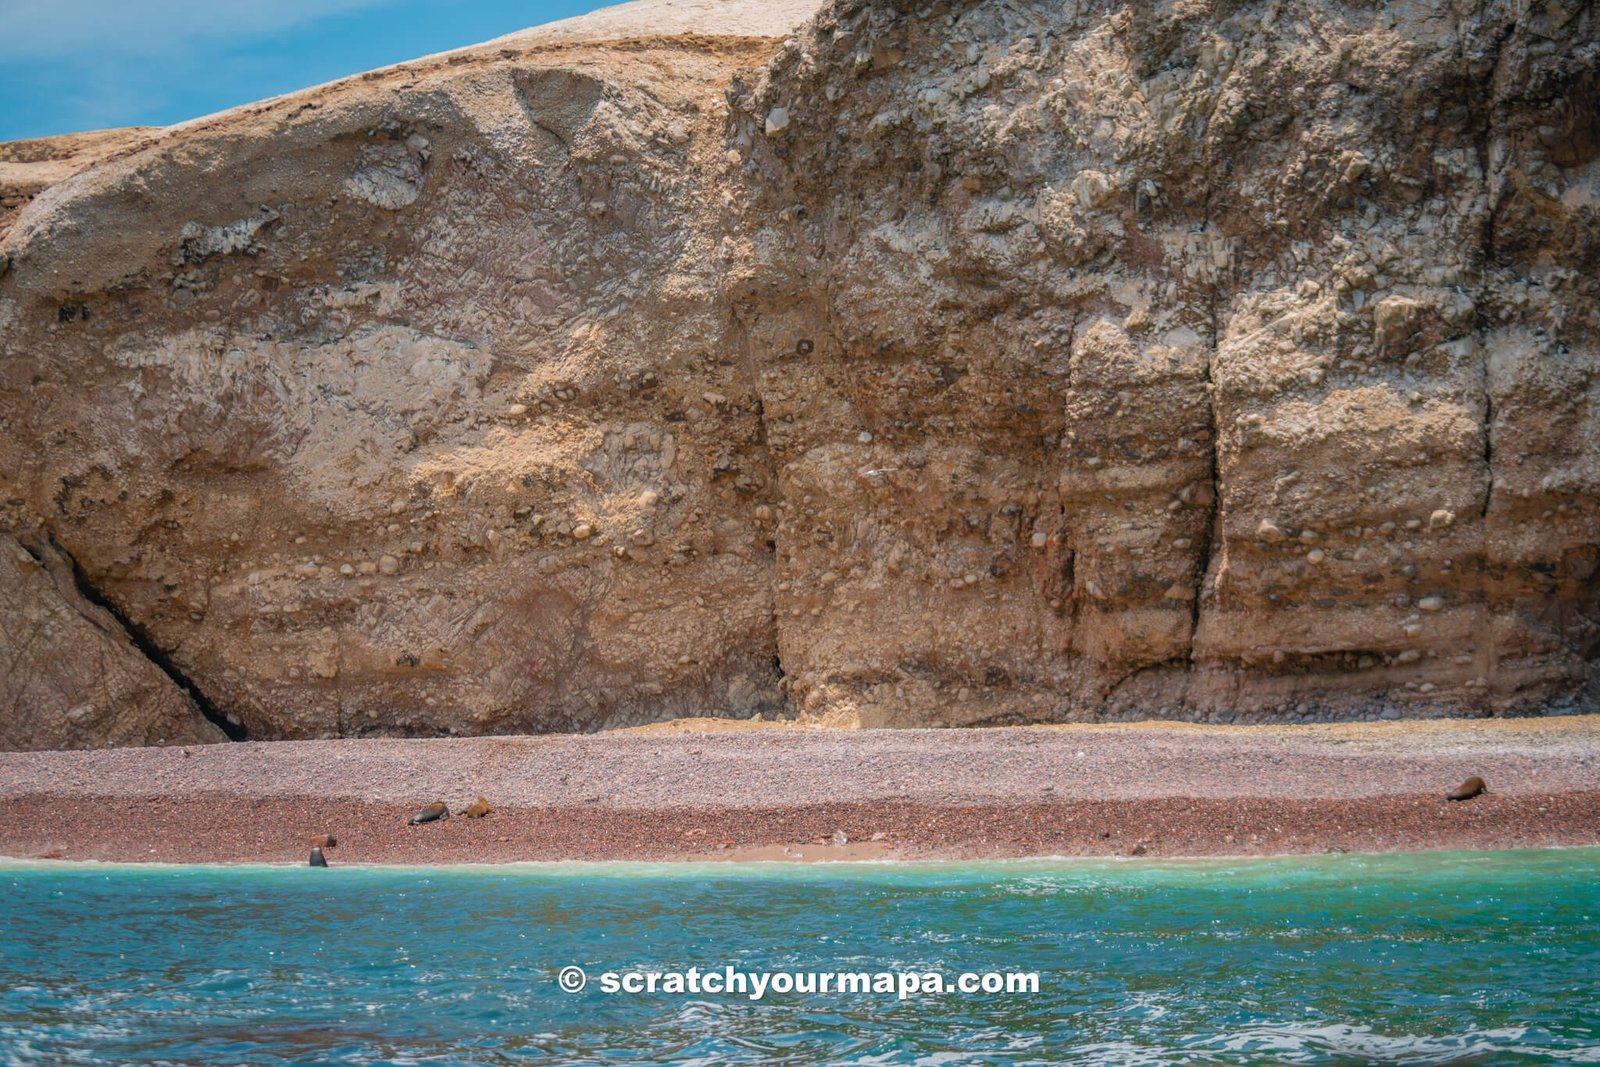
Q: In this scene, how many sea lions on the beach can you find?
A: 4